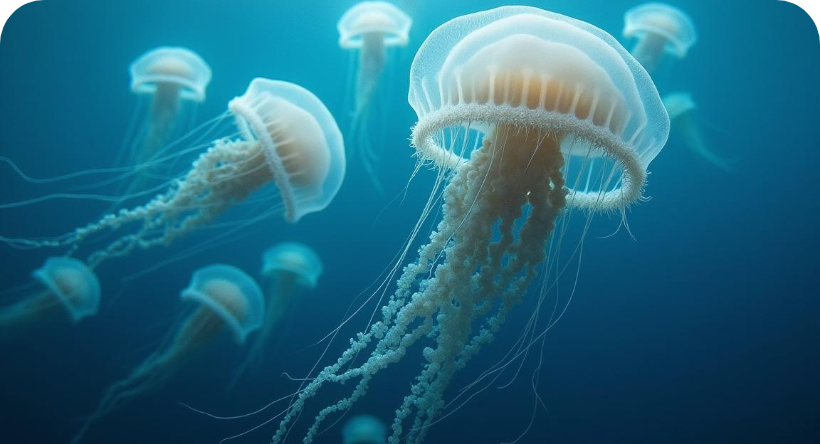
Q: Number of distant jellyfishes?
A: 8